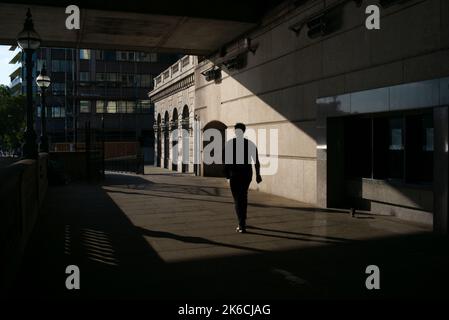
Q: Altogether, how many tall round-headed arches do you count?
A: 4